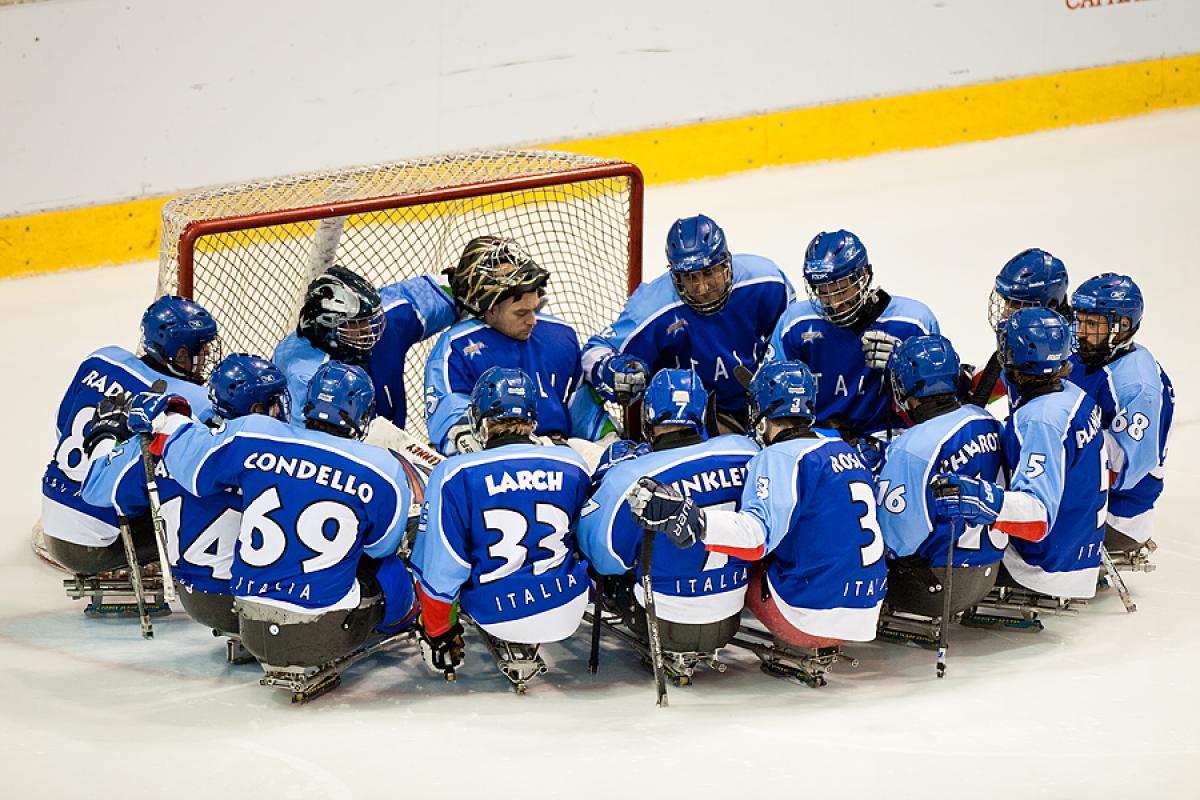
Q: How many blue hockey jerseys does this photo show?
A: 14